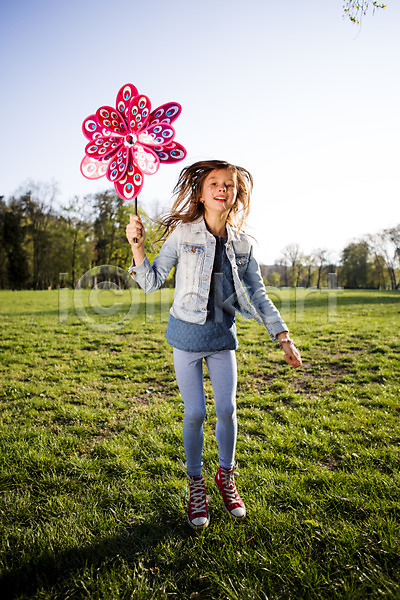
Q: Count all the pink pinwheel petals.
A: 12